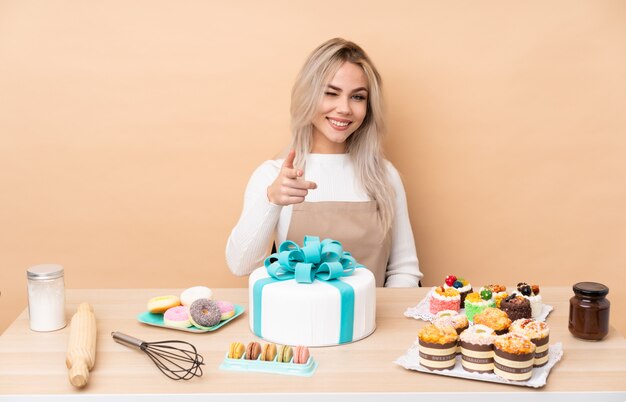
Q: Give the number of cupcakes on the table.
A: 12